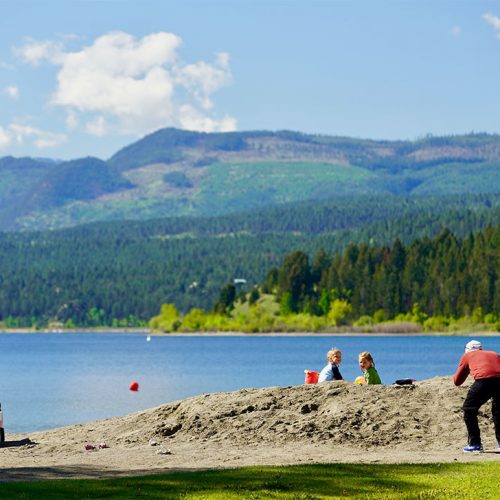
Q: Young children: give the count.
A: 2